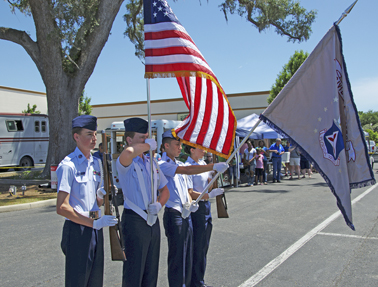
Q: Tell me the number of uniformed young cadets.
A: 4